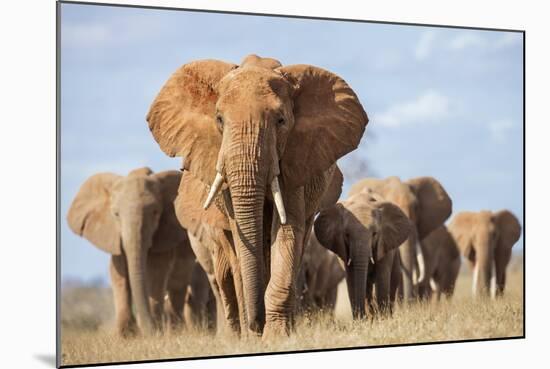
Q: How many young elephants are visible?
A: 1